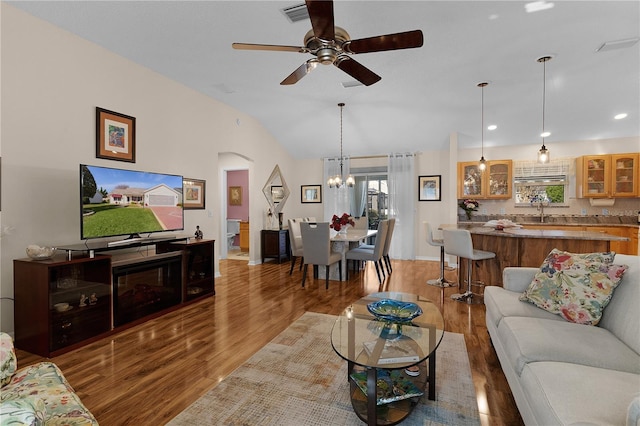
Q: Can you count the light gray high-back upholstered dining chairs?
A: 6